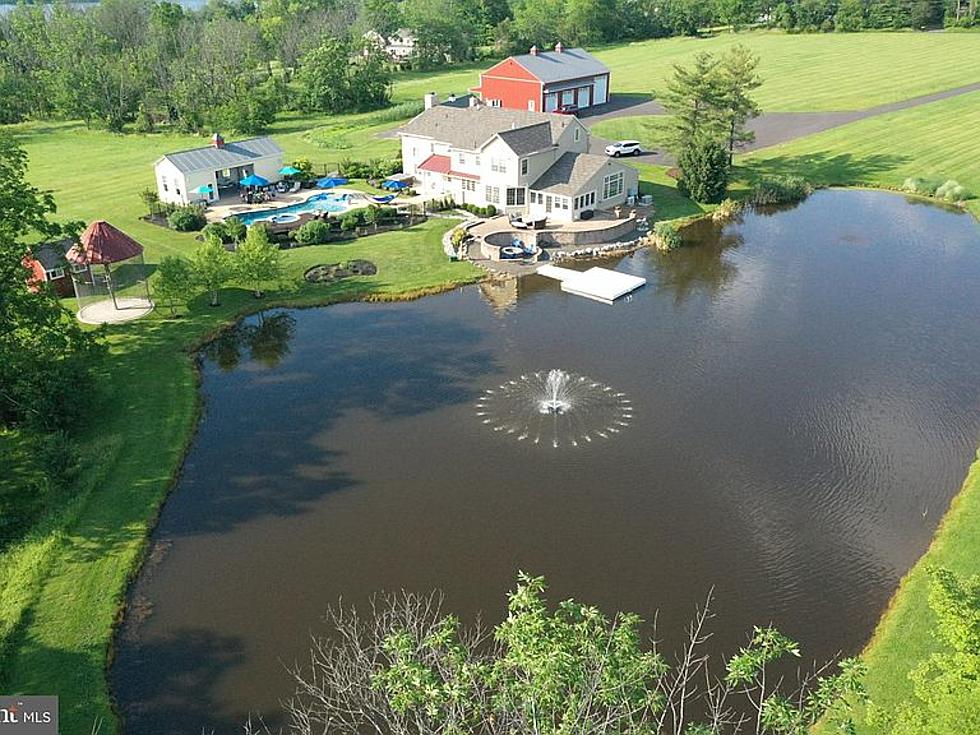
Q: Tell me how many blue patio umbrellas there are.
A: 5